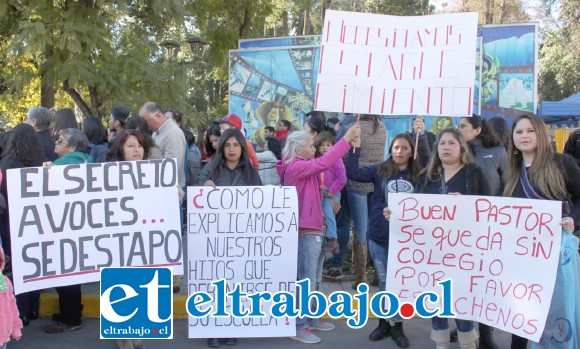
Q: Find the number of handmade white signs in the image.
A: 4